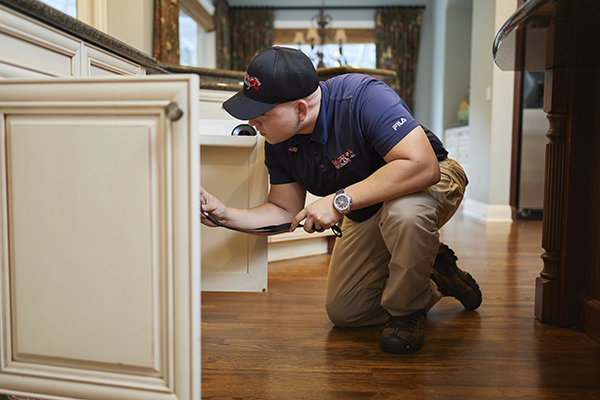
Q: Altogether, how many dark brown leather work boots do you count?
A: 2